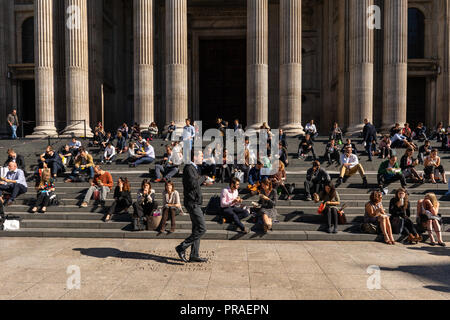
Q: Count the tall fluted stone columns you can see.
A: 8